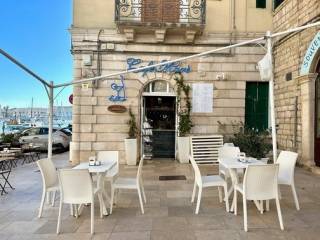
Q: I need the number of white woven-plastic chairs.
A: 8